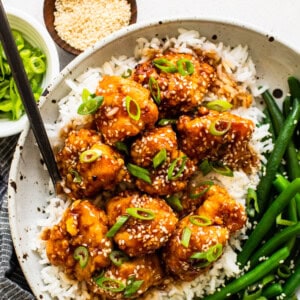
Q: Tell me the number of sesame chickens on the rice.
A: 10